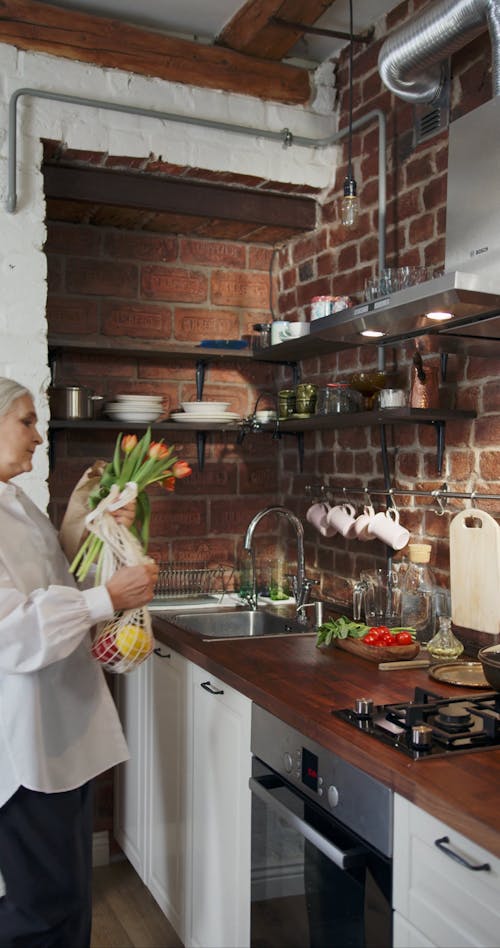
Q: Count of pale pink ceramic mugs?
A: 4